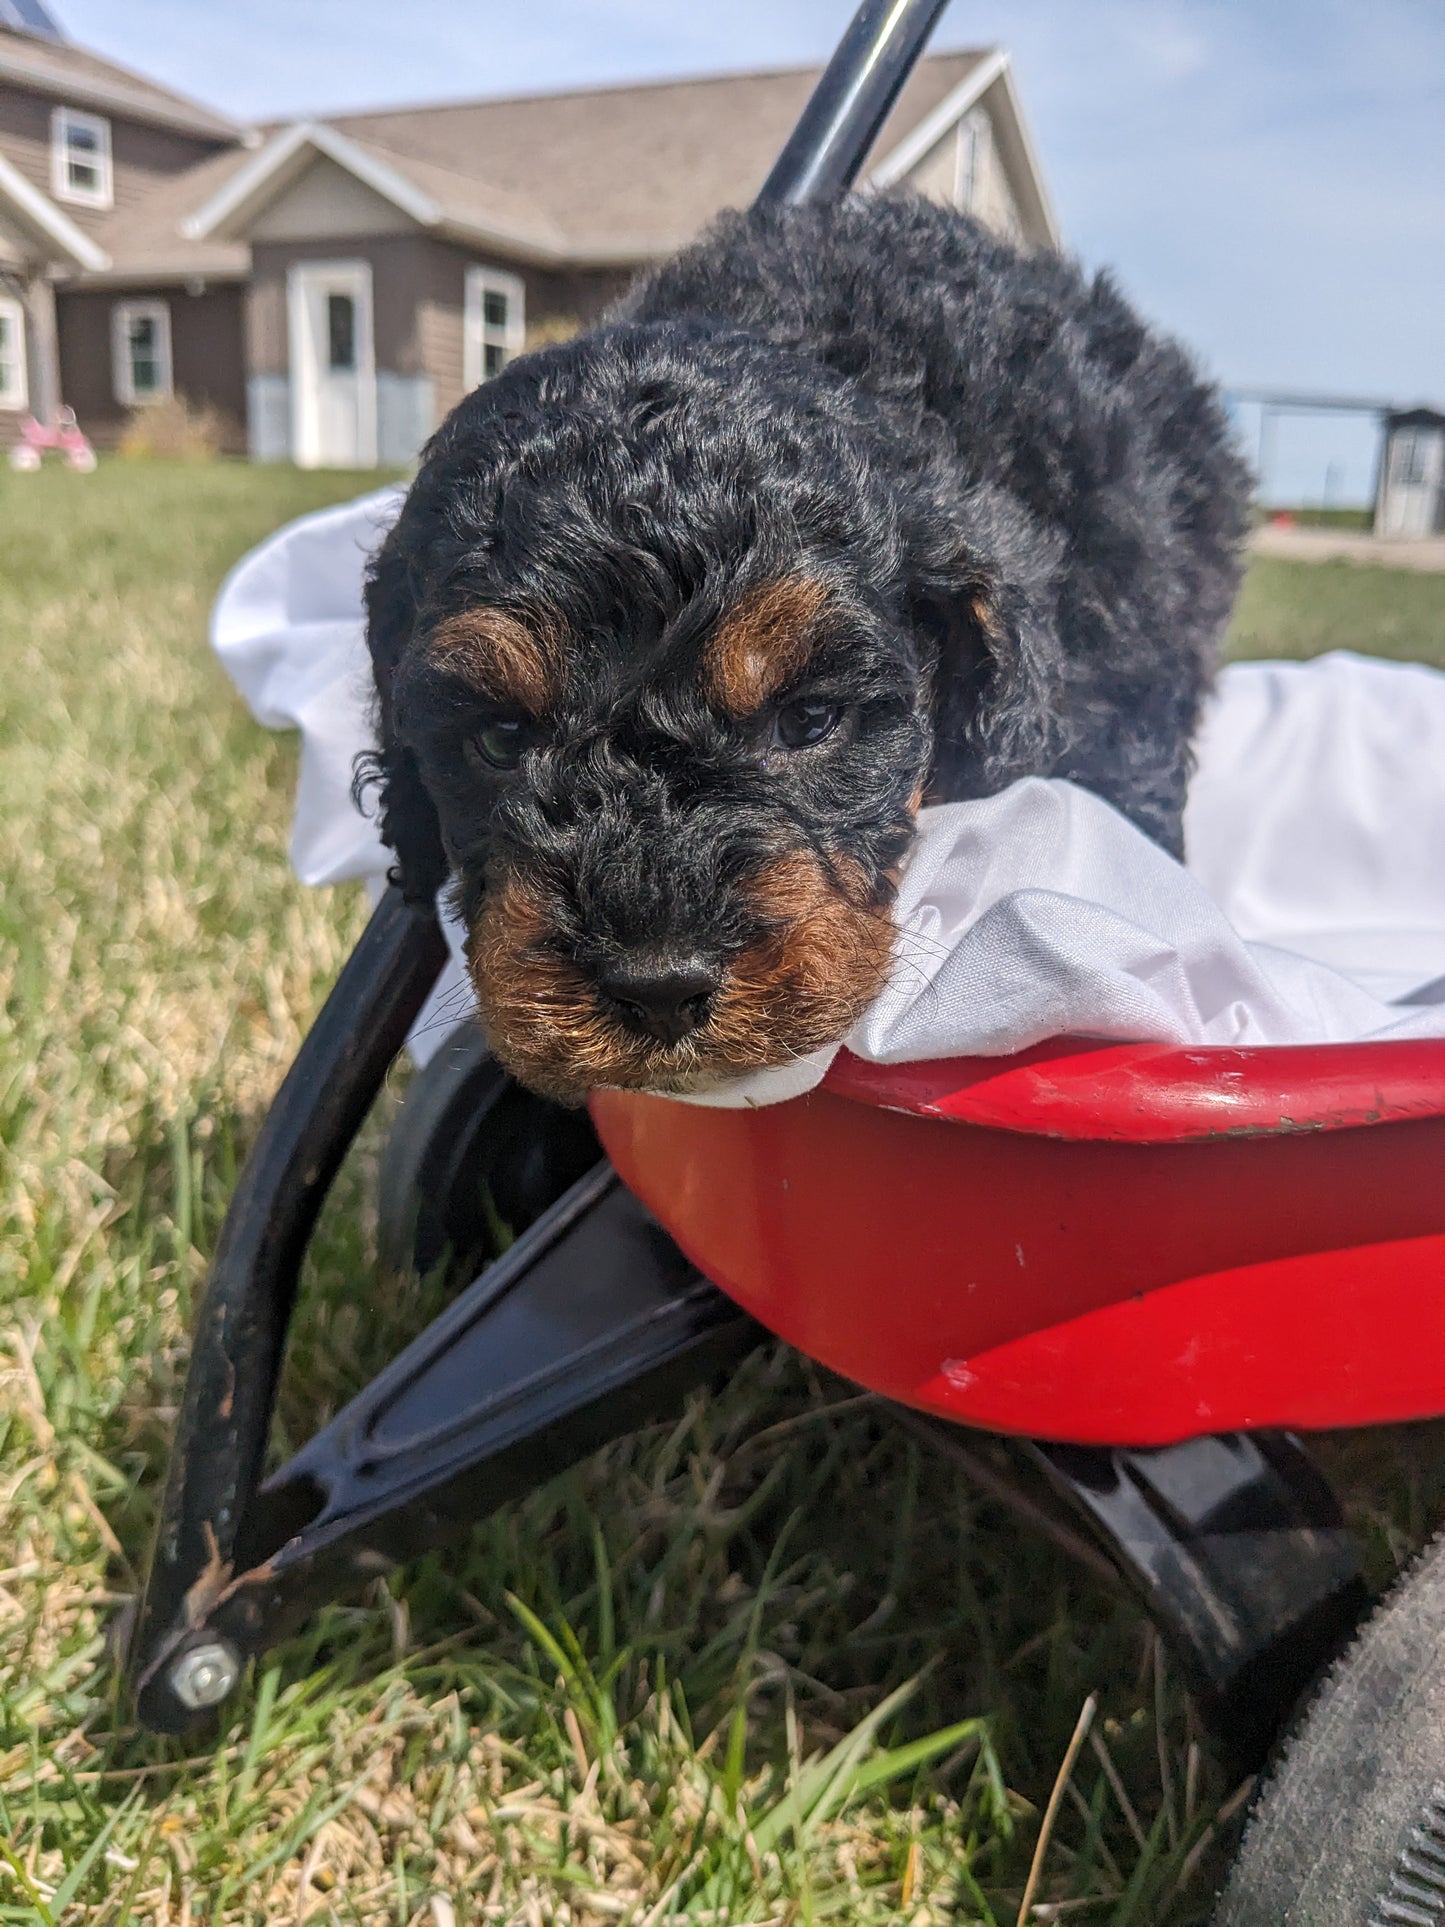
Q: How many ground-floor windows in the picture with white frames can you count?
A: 3